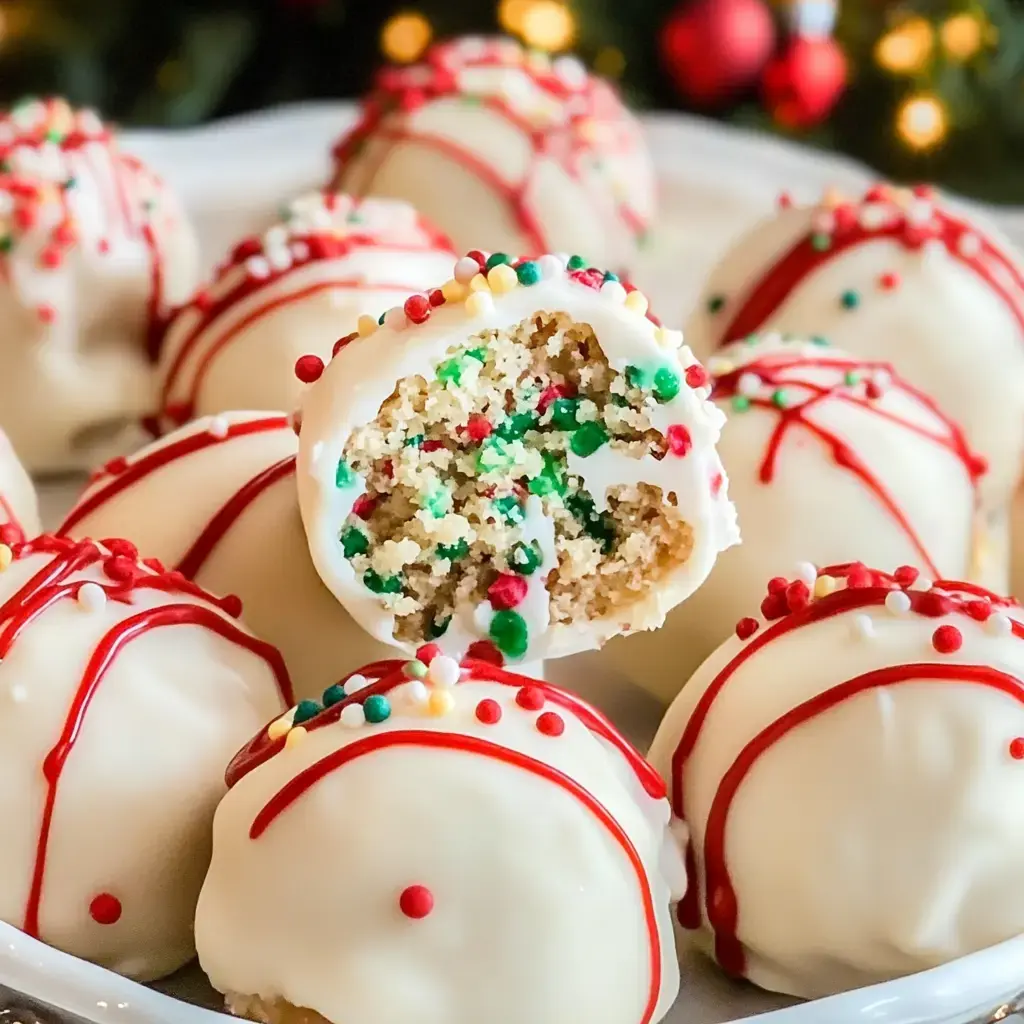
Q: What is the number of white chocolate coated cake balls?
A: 11